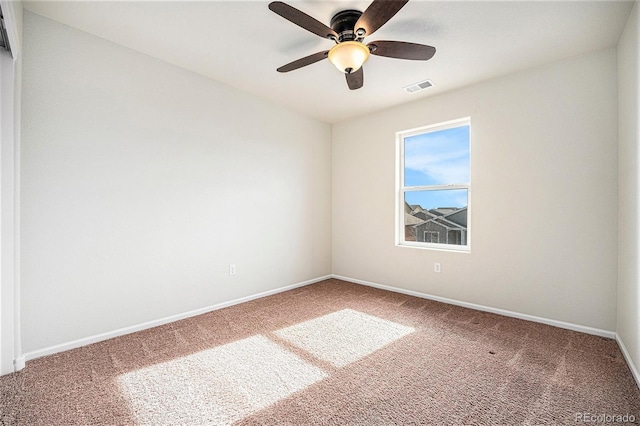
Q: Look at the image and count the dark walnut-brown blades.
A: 5